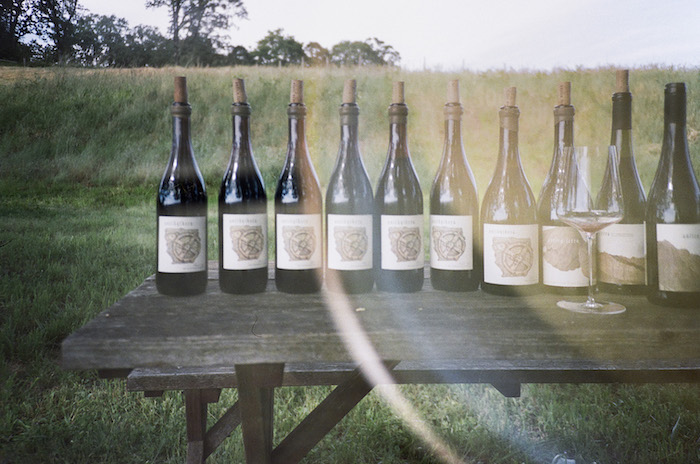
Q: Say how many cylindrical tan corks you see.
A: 9